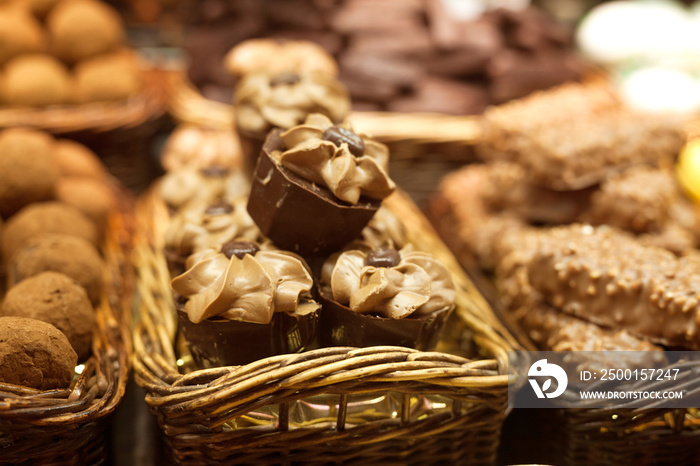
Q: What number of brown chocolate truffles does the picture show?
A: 11